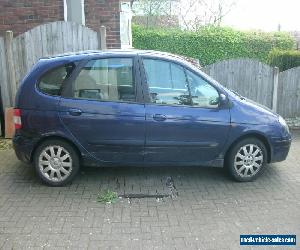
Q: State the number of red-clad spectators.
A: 0